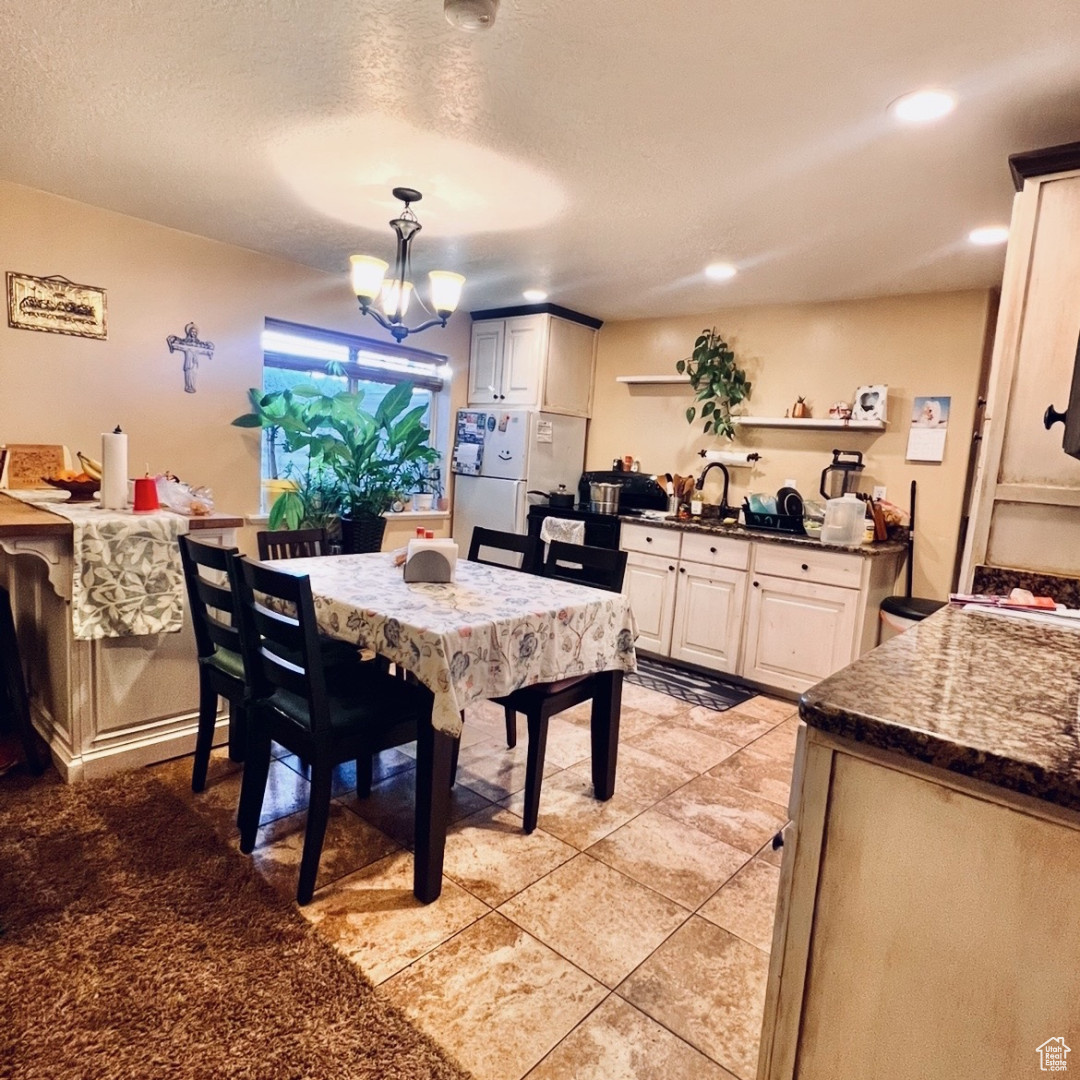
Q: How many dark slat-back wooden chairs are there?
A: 5